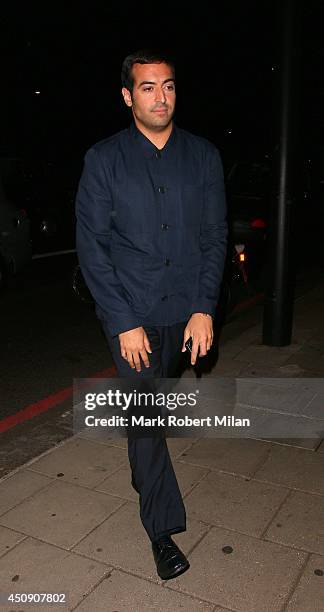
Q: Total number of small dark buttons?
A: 5